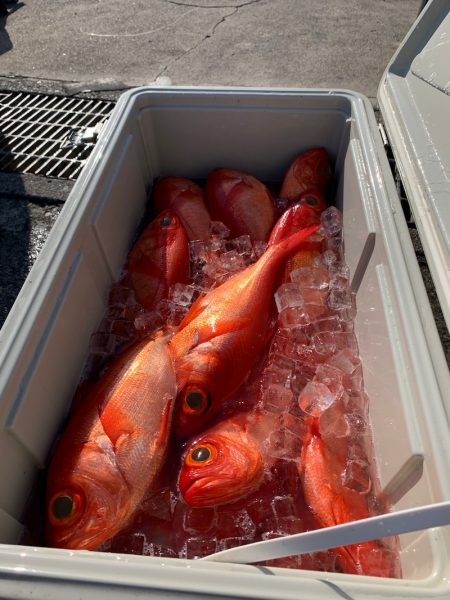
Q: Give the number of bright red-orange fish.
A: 9